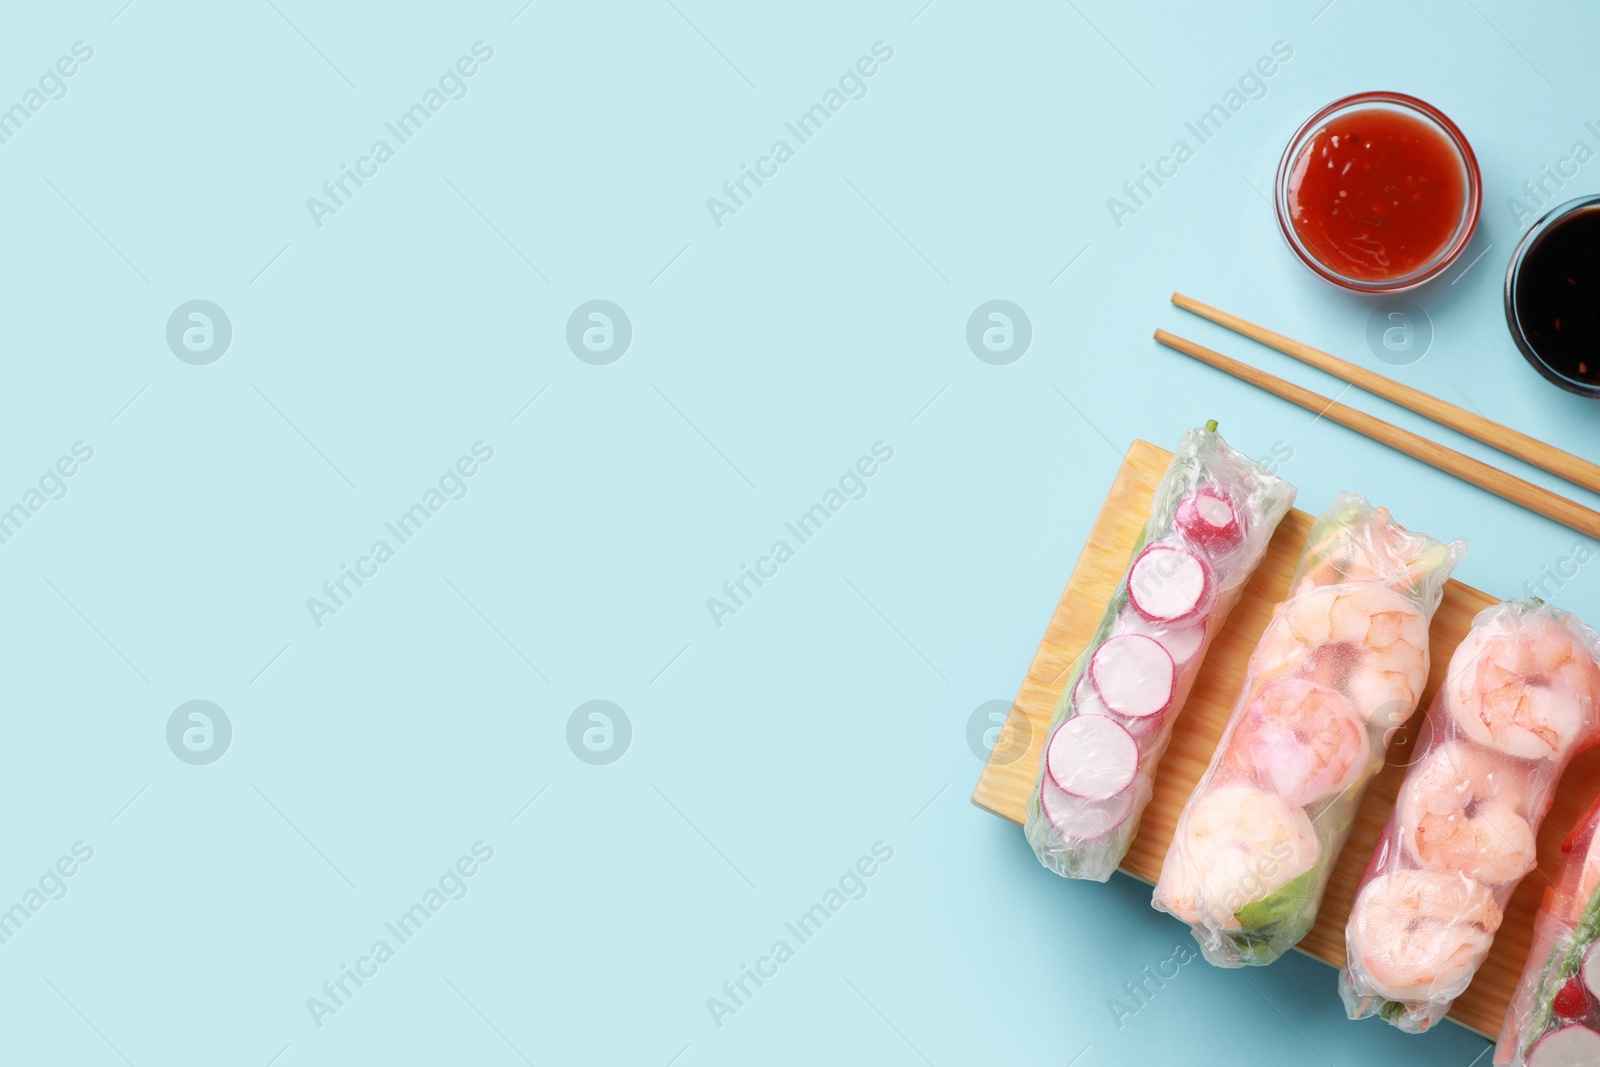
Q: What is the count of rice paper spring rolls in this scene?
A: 4